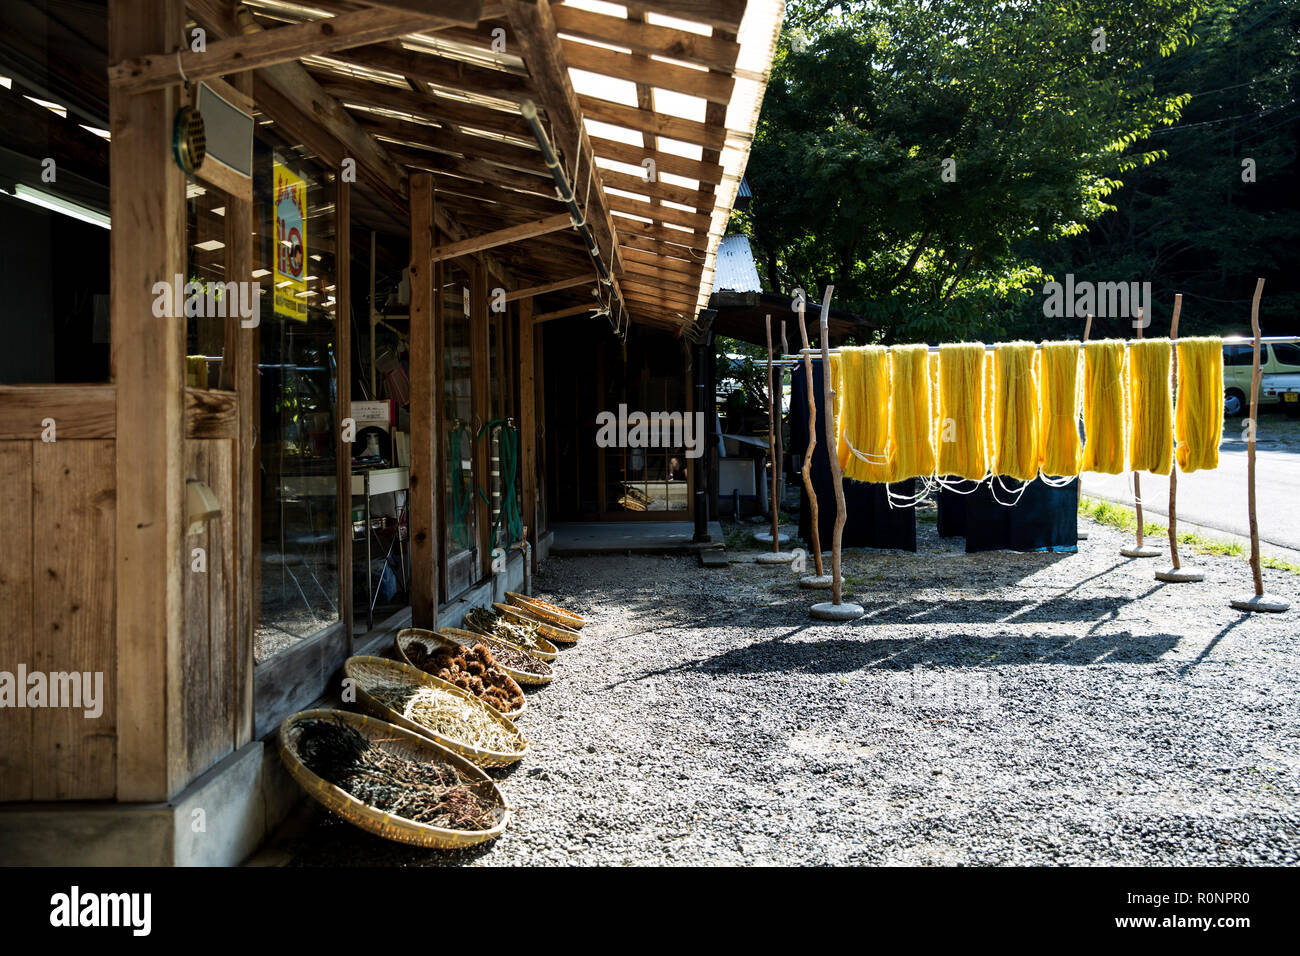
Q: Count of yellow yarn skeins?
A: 8